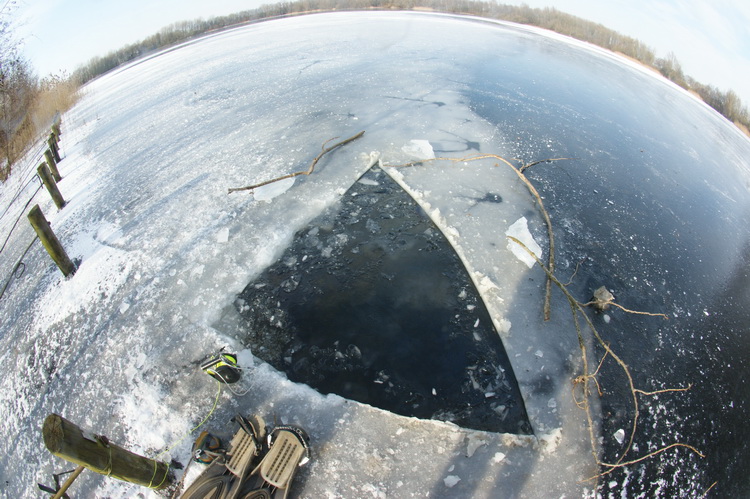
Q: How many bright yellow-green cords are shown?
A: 1